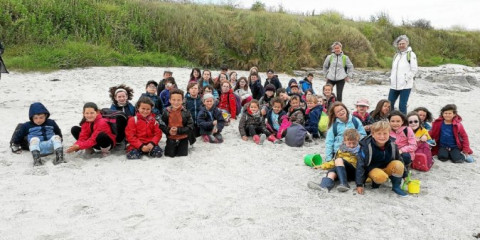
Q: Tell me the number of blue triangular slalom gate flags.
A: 0